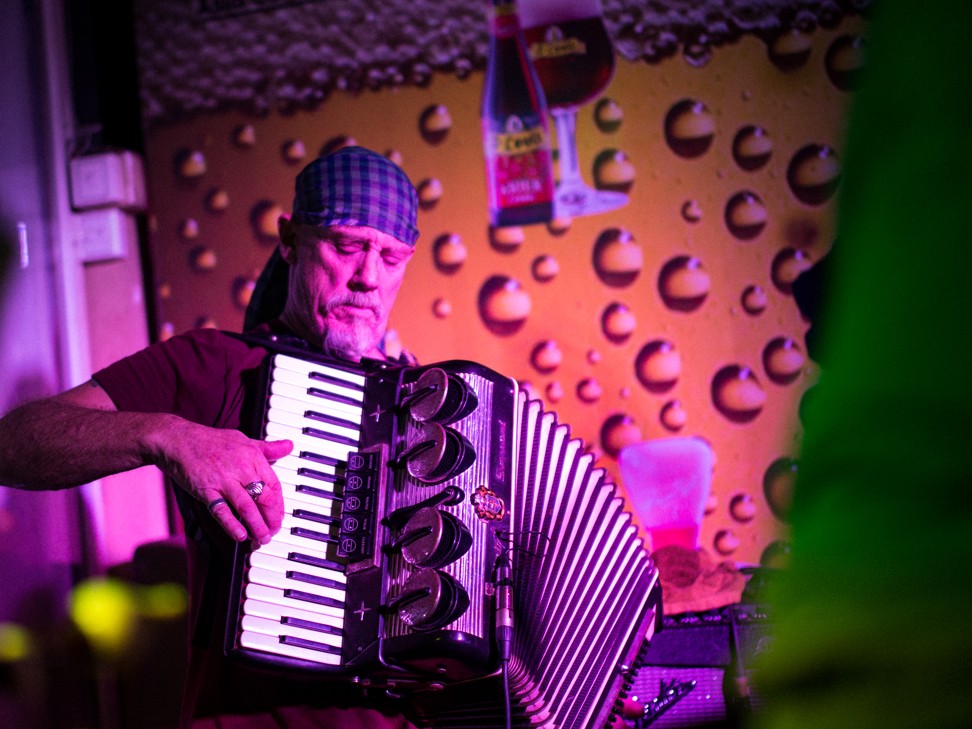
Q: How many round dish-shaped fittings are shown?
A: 4